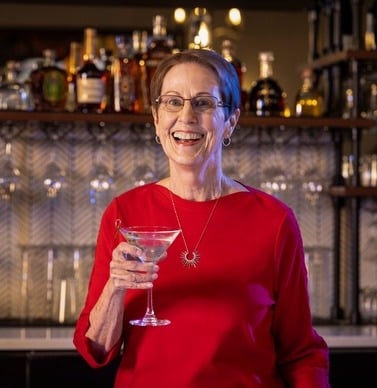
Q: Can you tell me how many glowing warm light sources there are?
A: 3